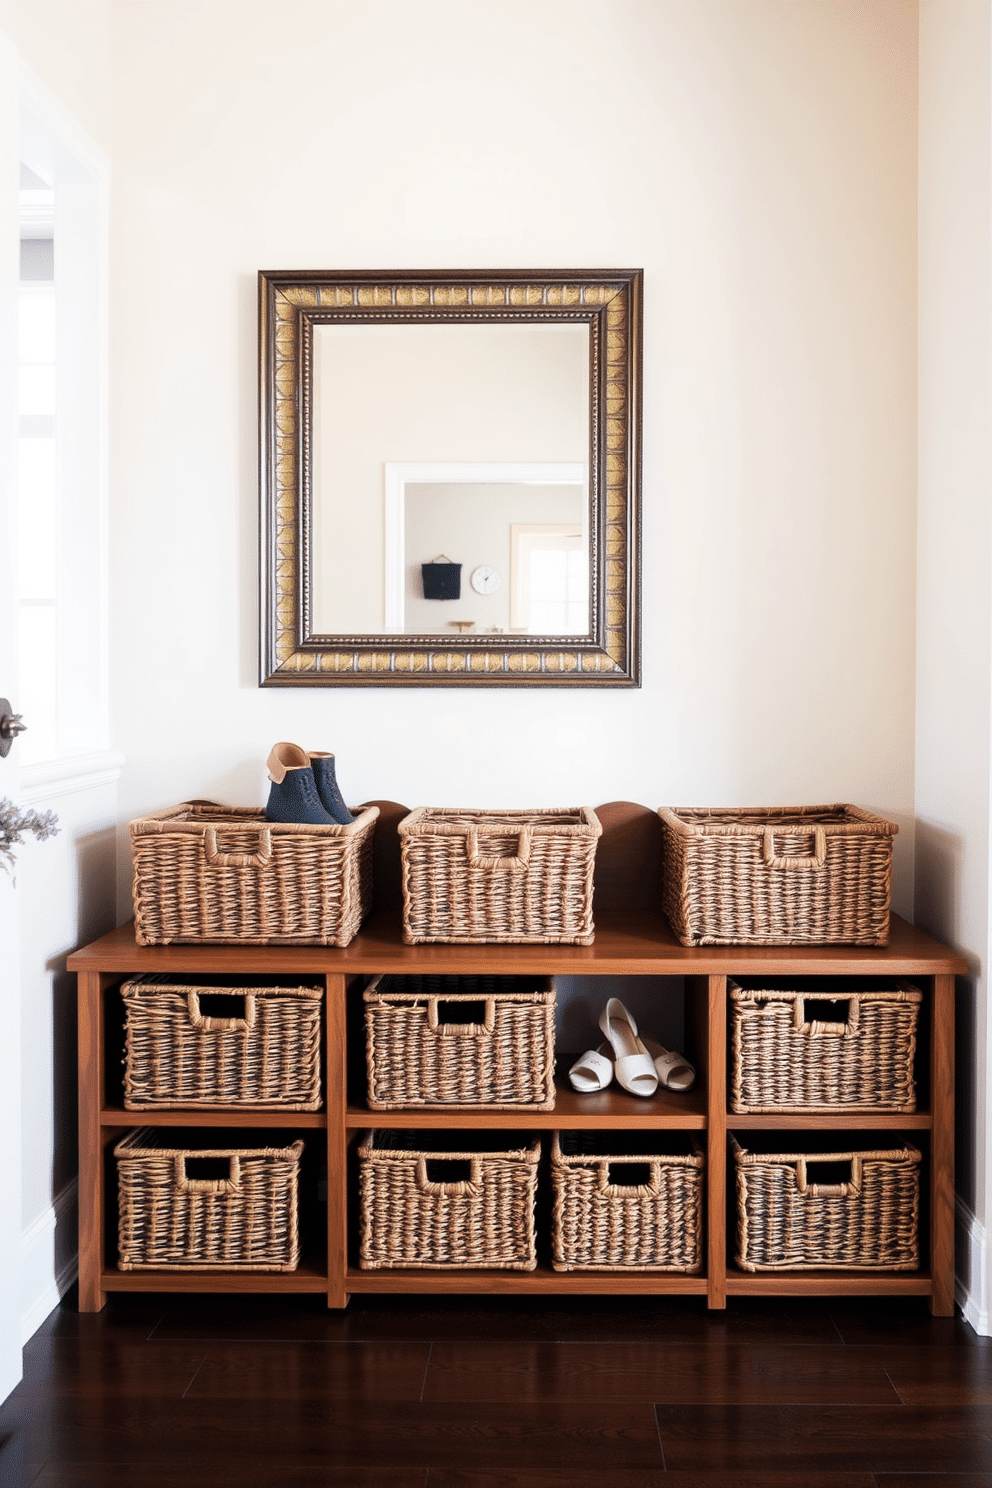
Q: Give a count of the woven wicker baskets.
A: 10